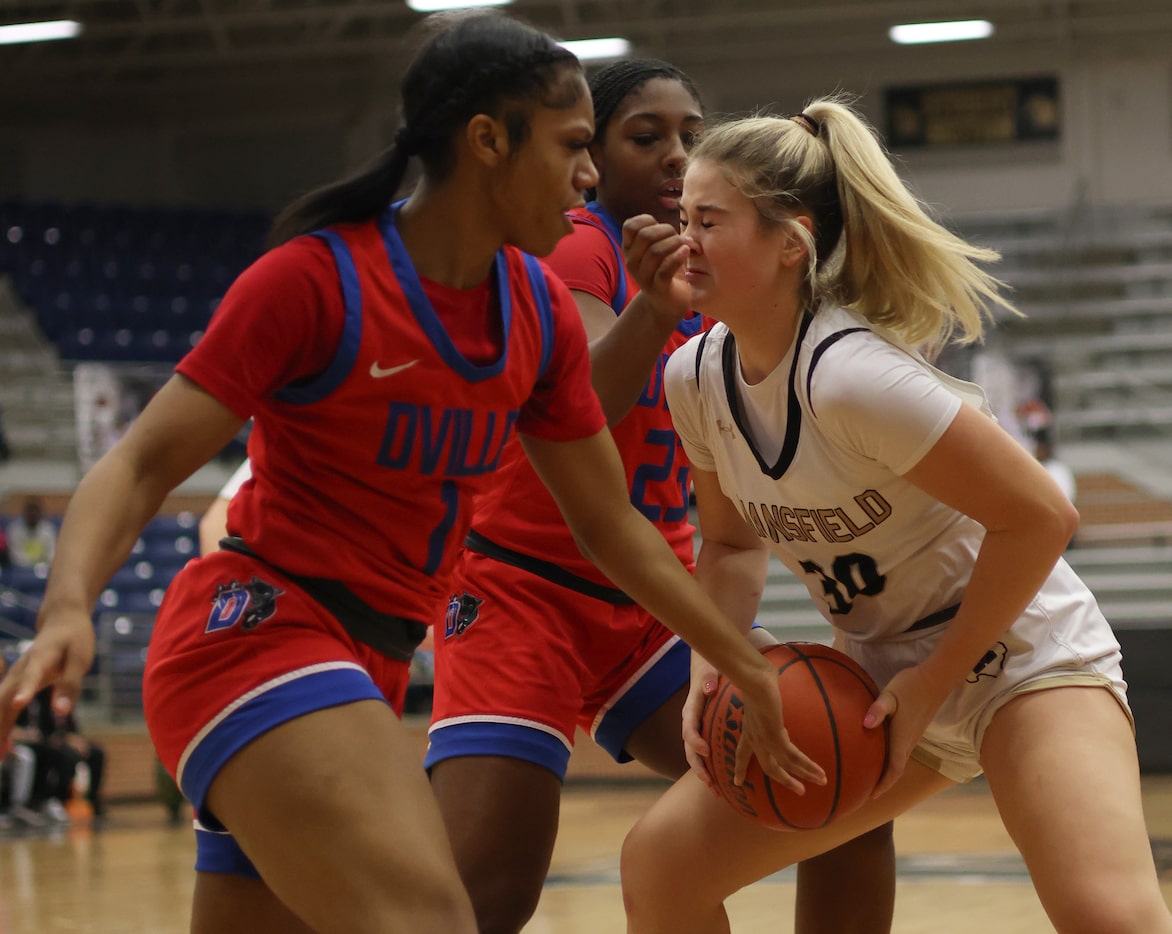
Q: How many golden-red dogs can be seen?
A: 0